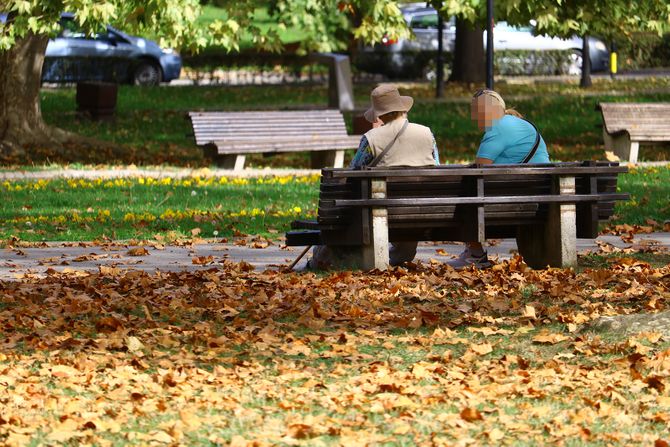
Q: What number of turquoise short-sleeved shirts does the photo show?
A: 1